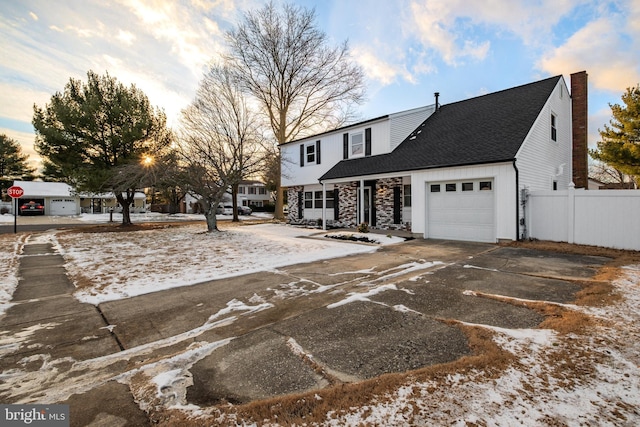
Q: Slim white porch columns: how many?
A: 2